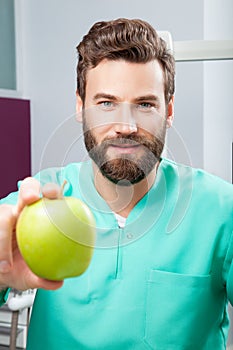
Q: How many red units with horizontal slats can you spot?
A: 0